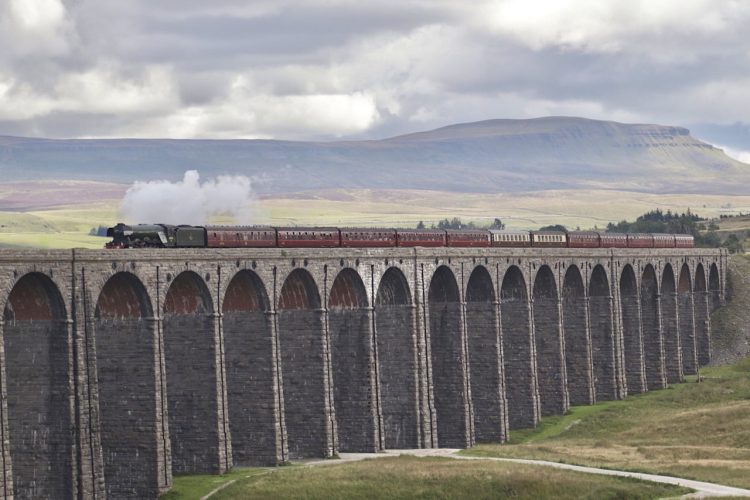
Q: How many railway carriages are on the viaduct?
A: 12